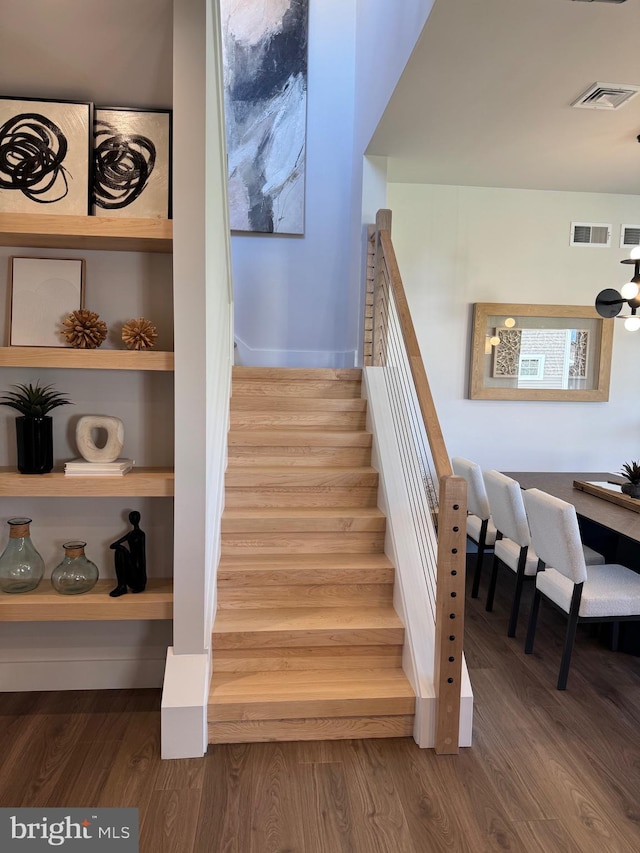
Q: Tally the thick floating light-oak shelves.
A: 4